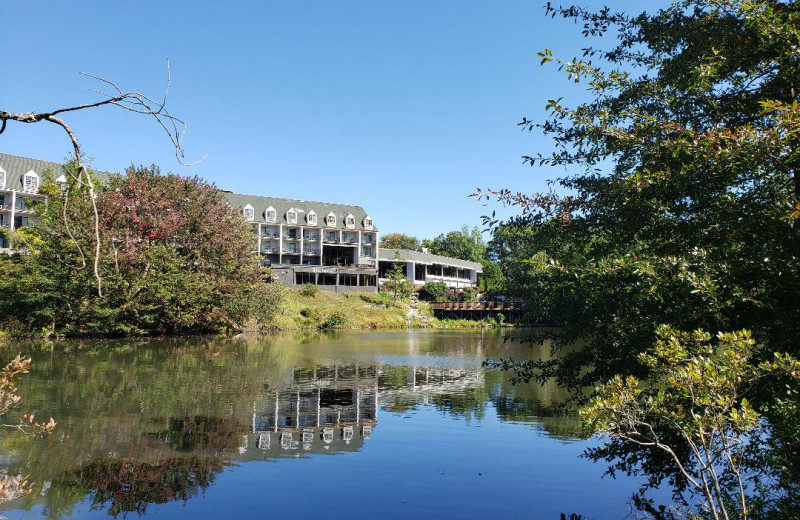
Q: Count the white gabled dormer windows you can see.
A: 10